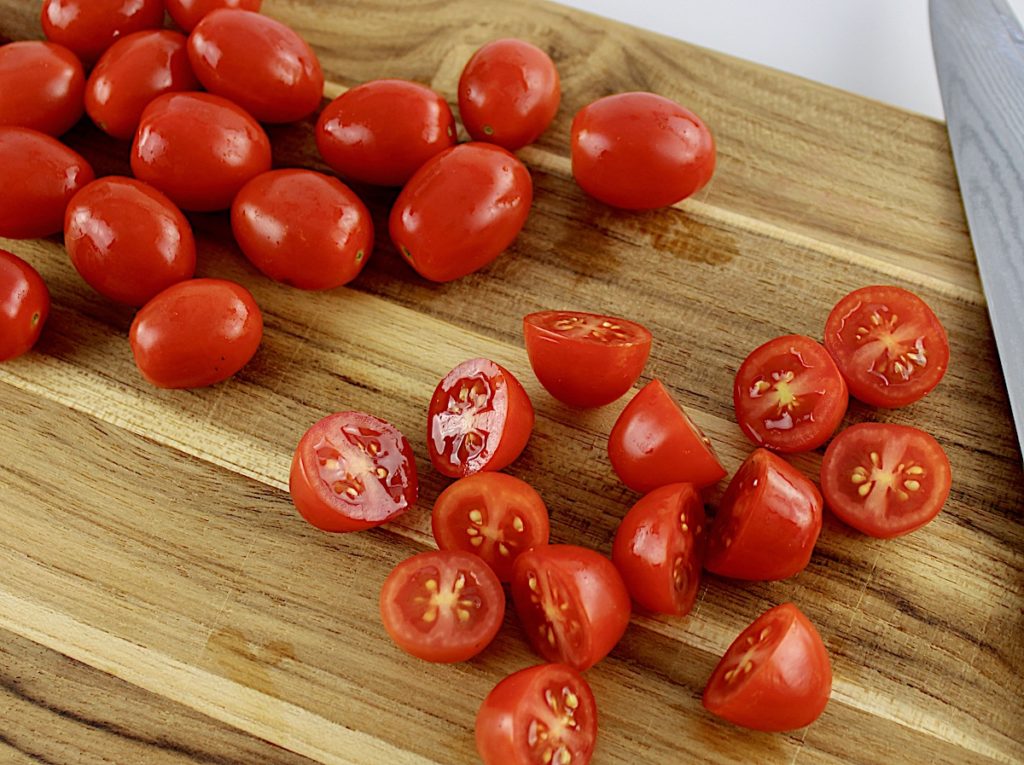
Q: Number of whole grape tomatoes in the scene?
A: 15